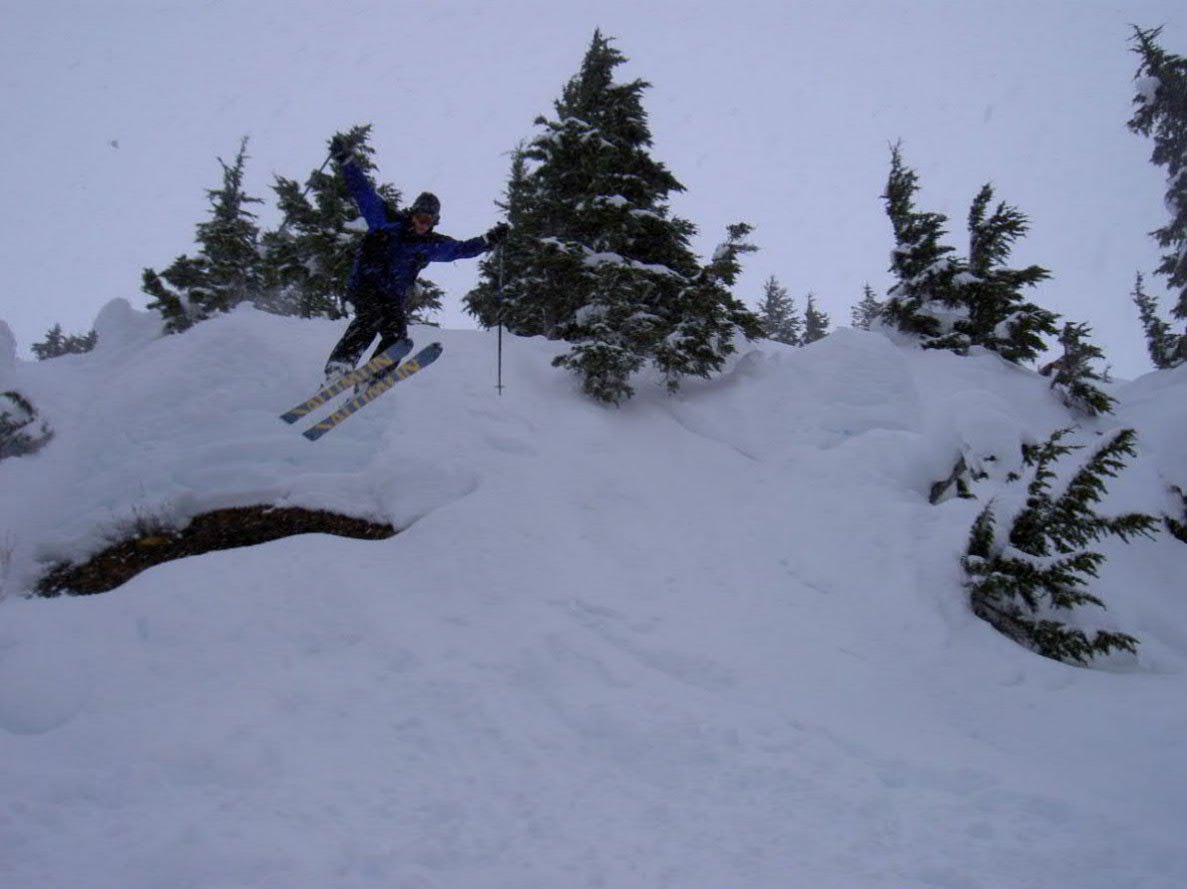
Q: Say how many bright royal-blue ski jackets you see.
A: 1